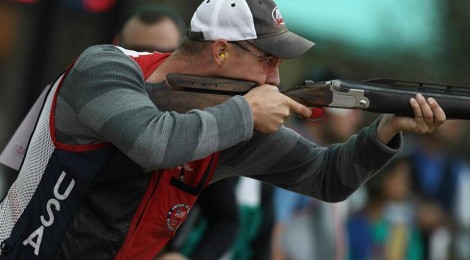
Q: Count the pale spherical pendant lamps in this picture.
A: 0